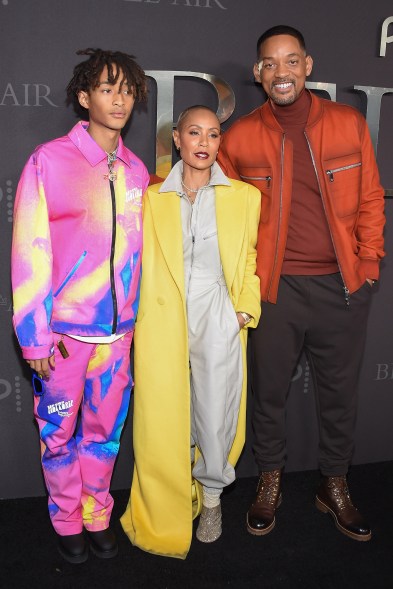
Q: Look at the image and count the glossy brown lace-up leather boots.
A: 2